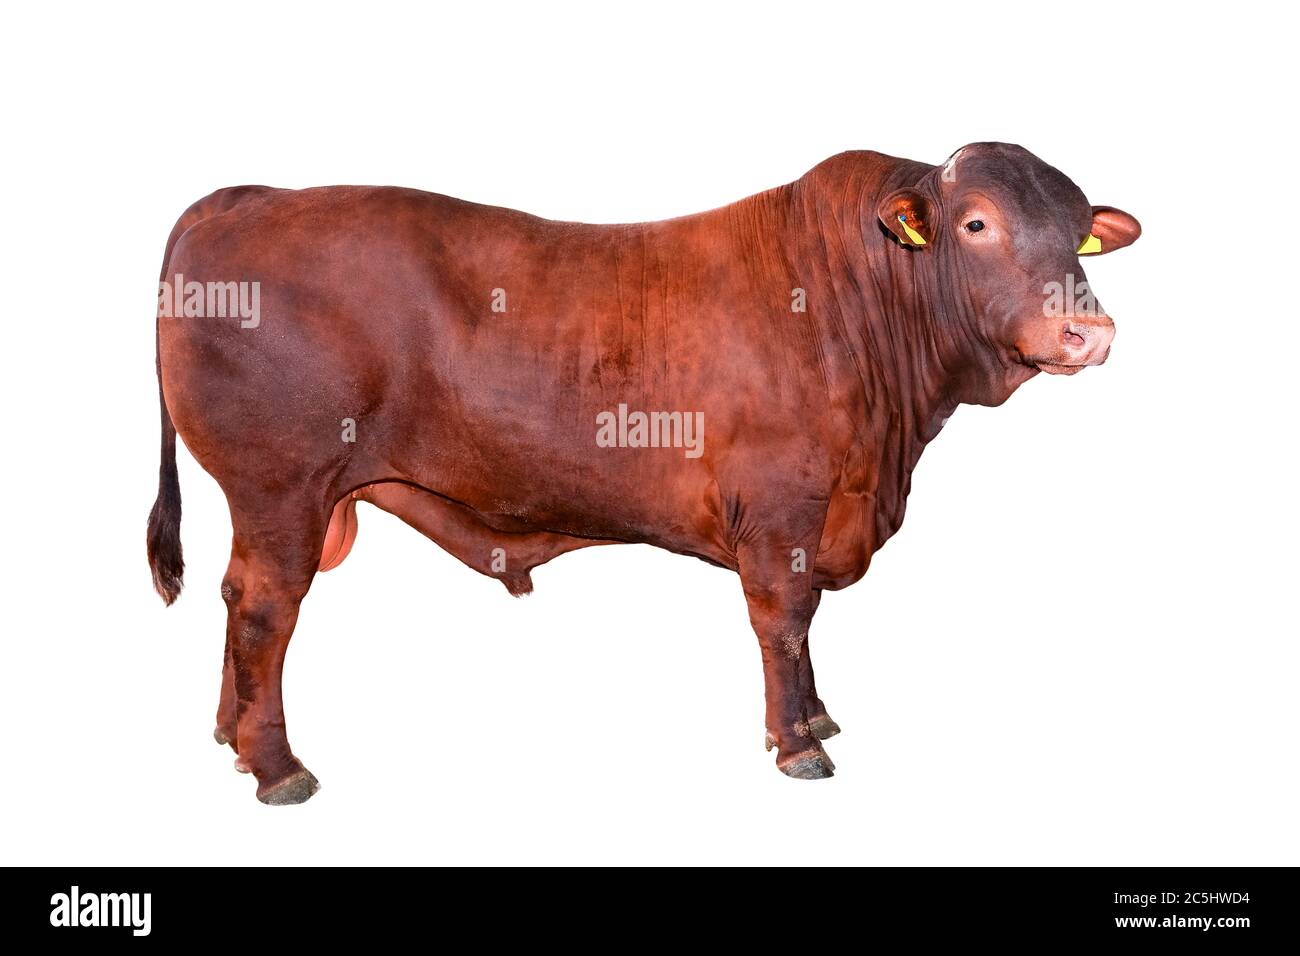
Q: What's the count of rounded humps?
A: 1